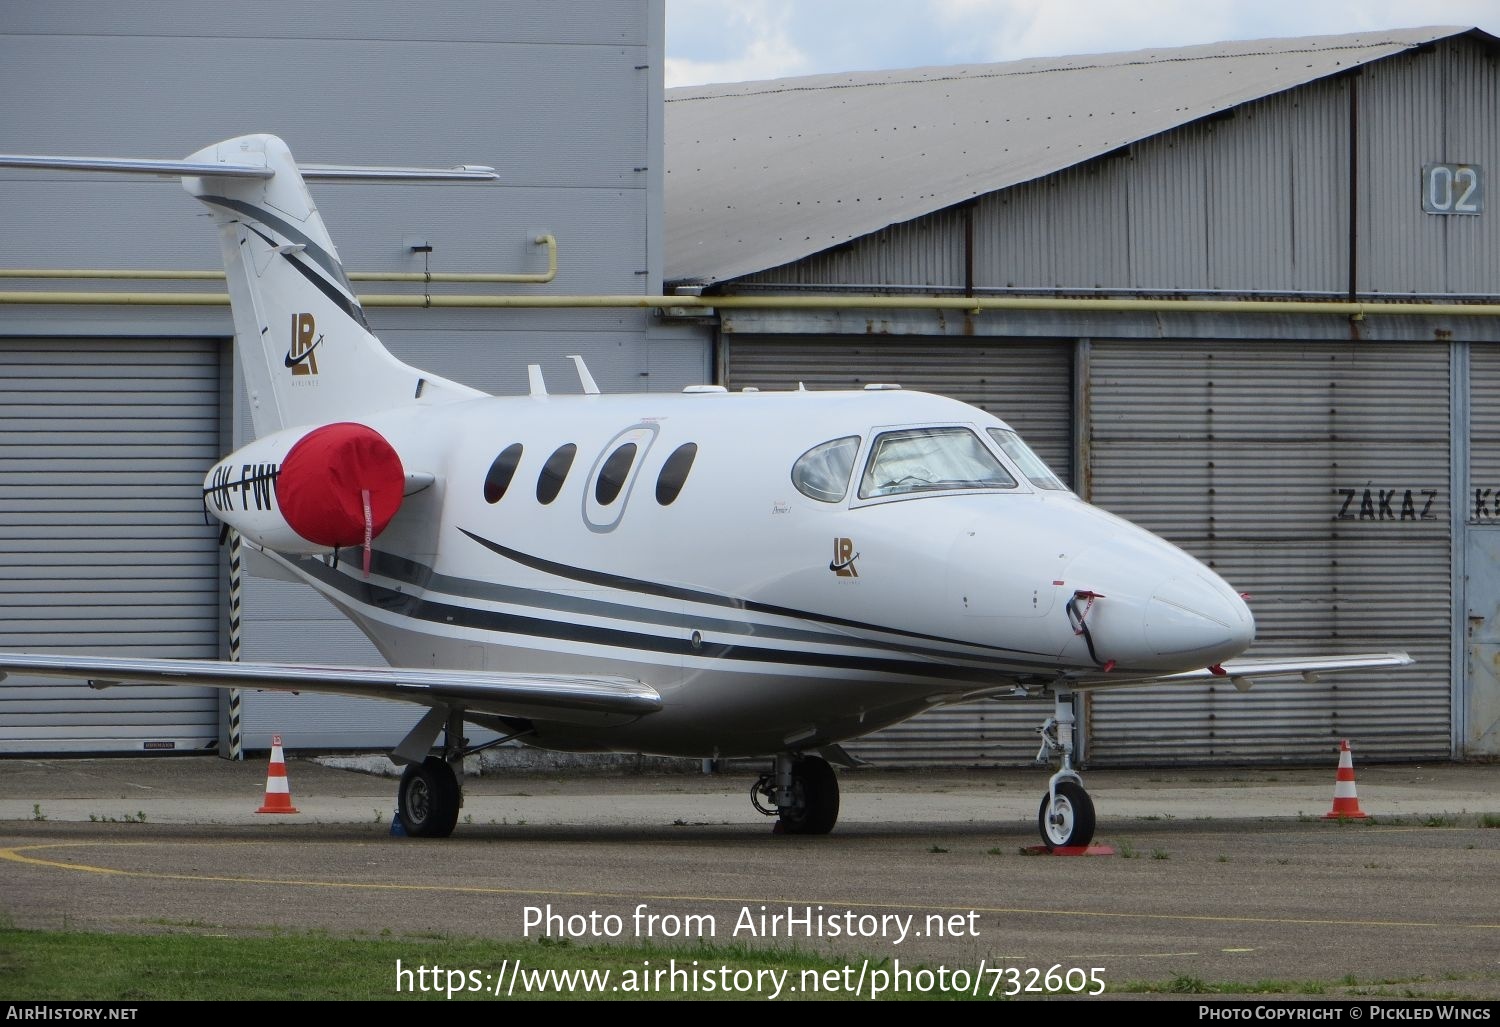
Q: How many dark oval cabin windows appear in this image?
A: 4